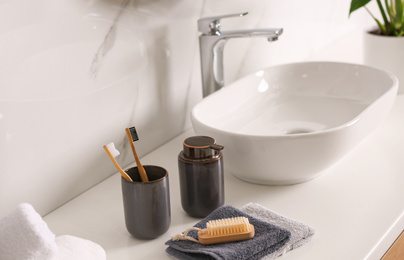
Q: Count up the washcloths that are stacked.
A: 2